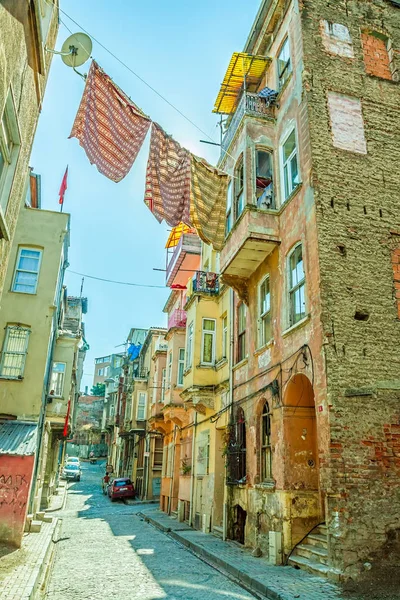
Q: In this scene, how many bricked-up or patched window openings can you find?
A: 4